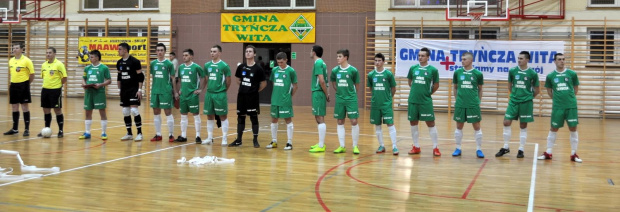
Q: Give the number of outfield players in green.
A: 12